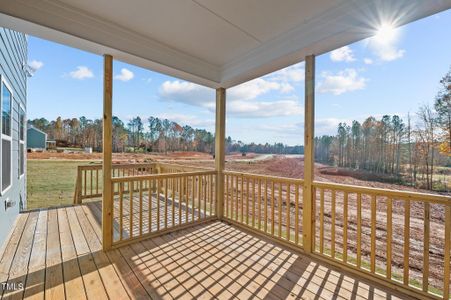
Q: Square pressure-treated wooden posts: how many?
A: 3